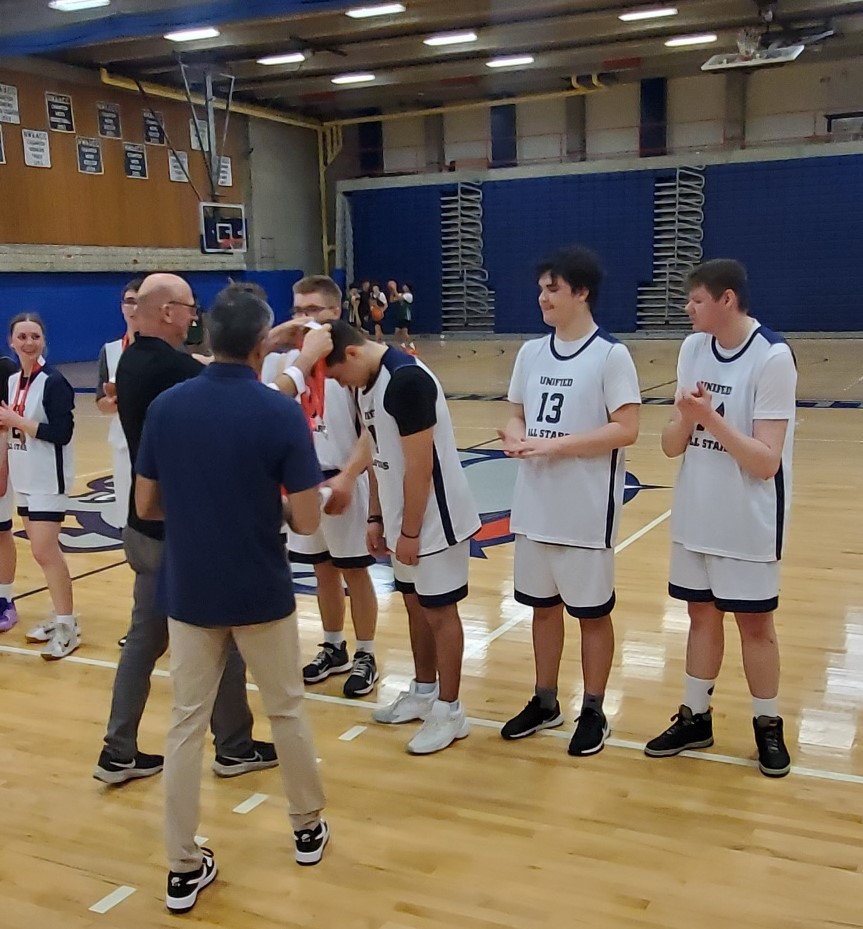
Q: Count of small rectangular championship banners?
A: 11